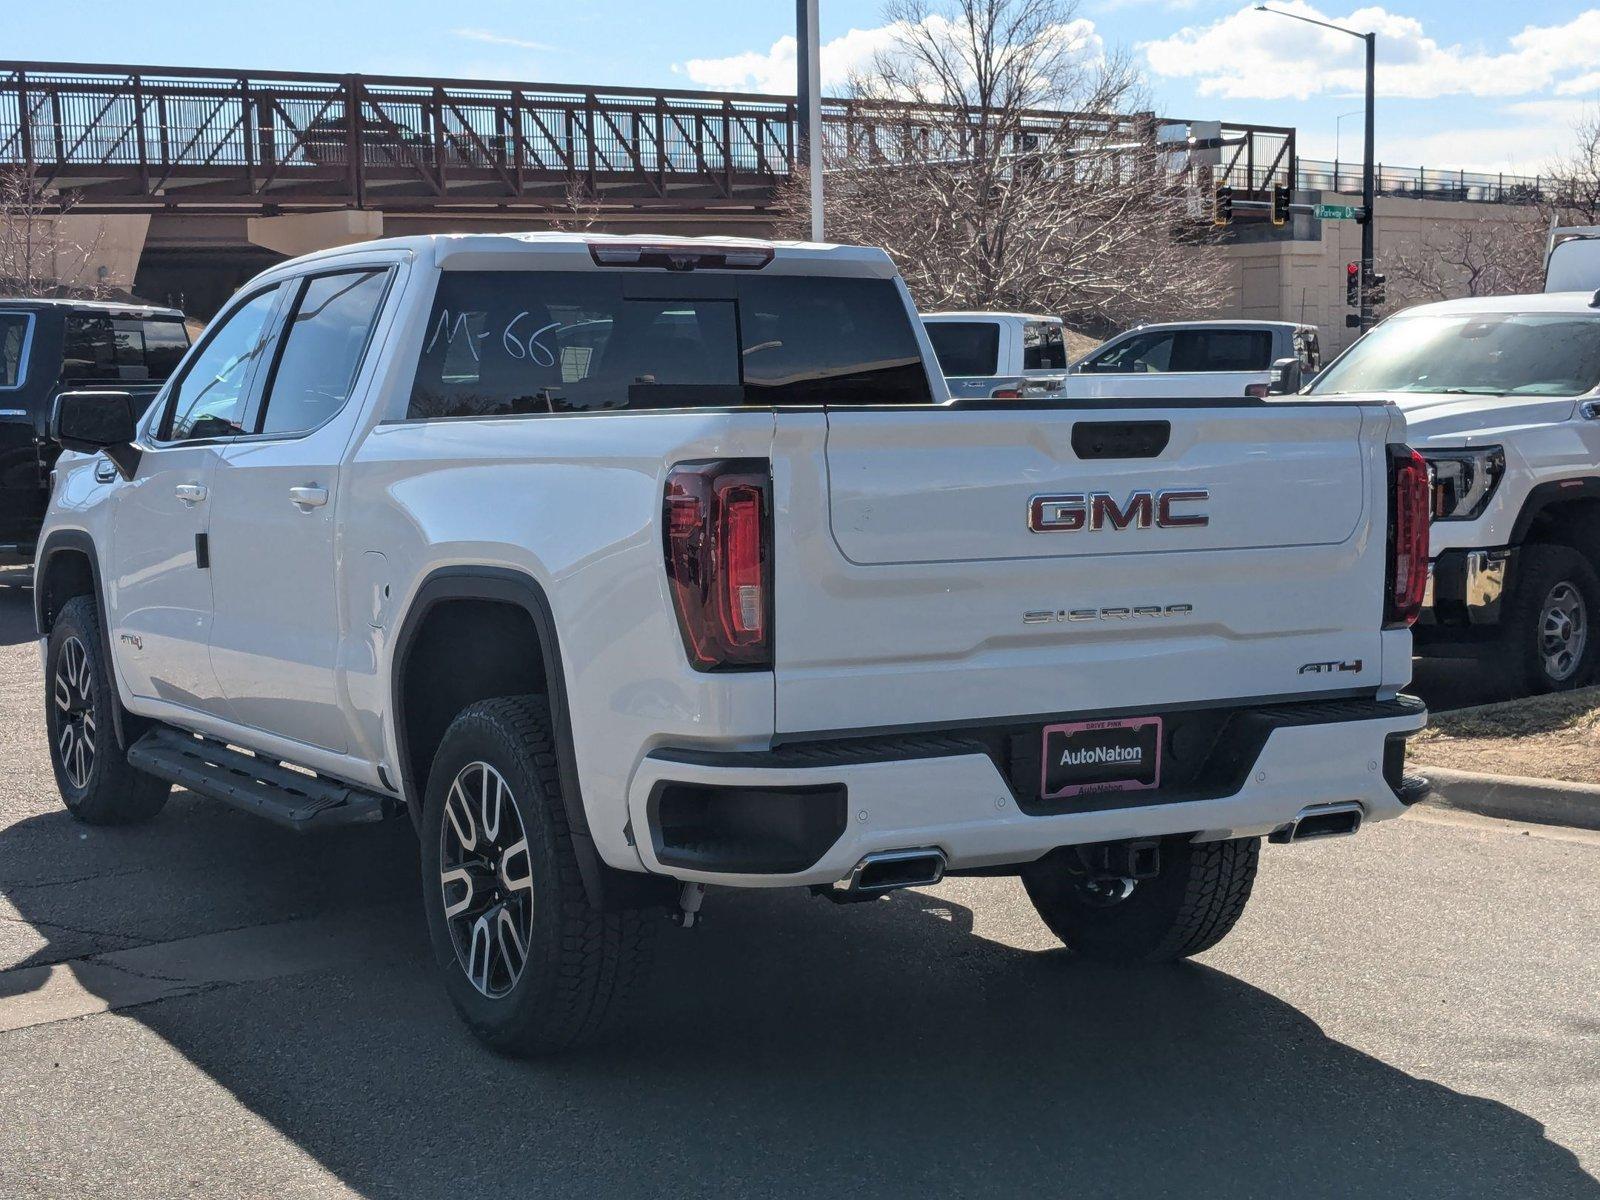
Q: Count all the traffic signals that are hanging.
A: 2